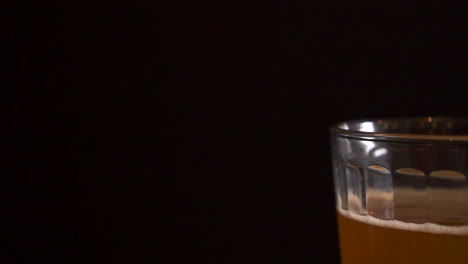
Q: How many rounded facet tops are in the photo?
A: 5